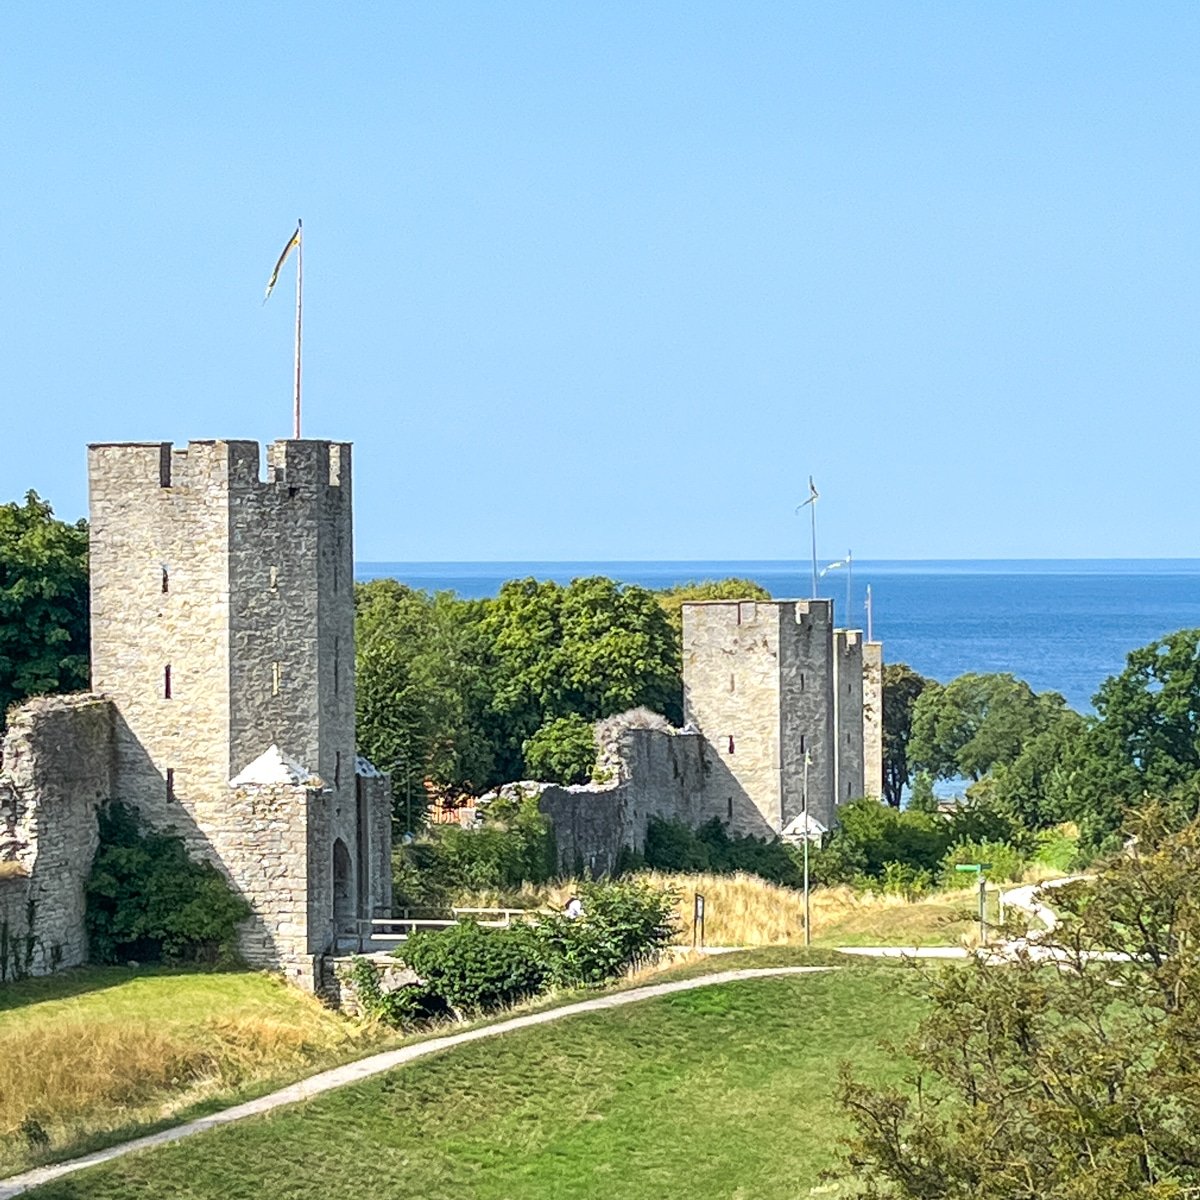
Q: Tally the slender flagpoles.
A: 4